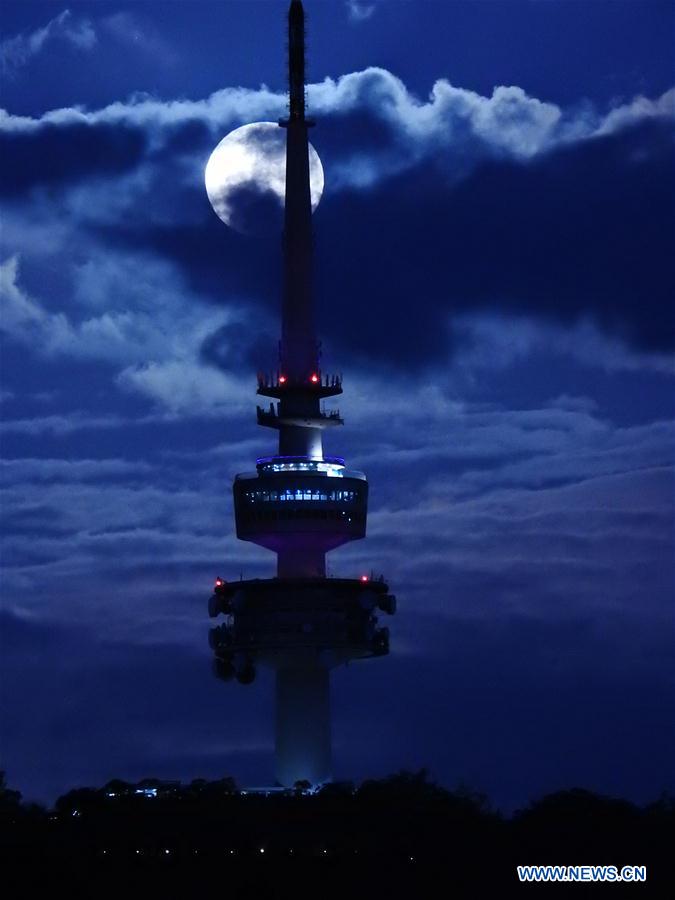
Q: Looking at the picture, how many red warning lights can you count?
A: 4